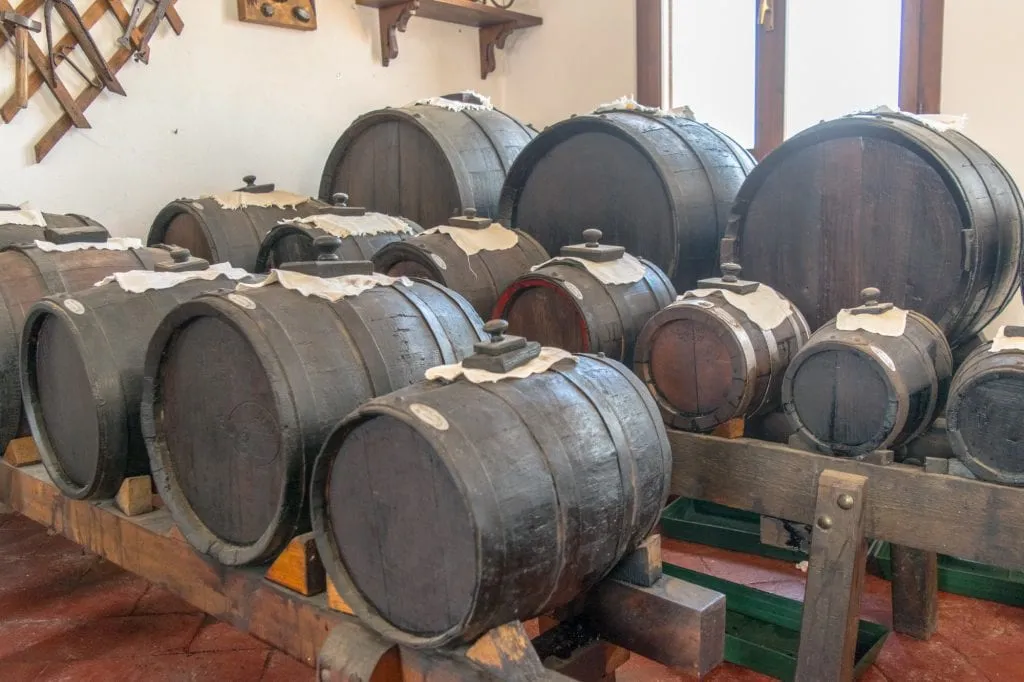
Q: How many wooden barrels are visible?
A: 15